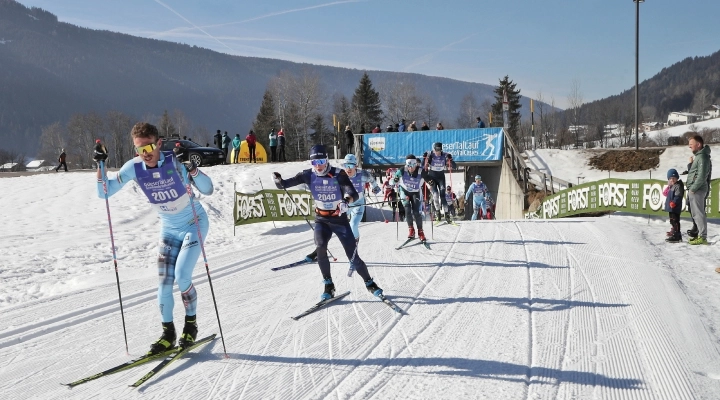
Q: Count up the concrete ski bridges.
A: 1